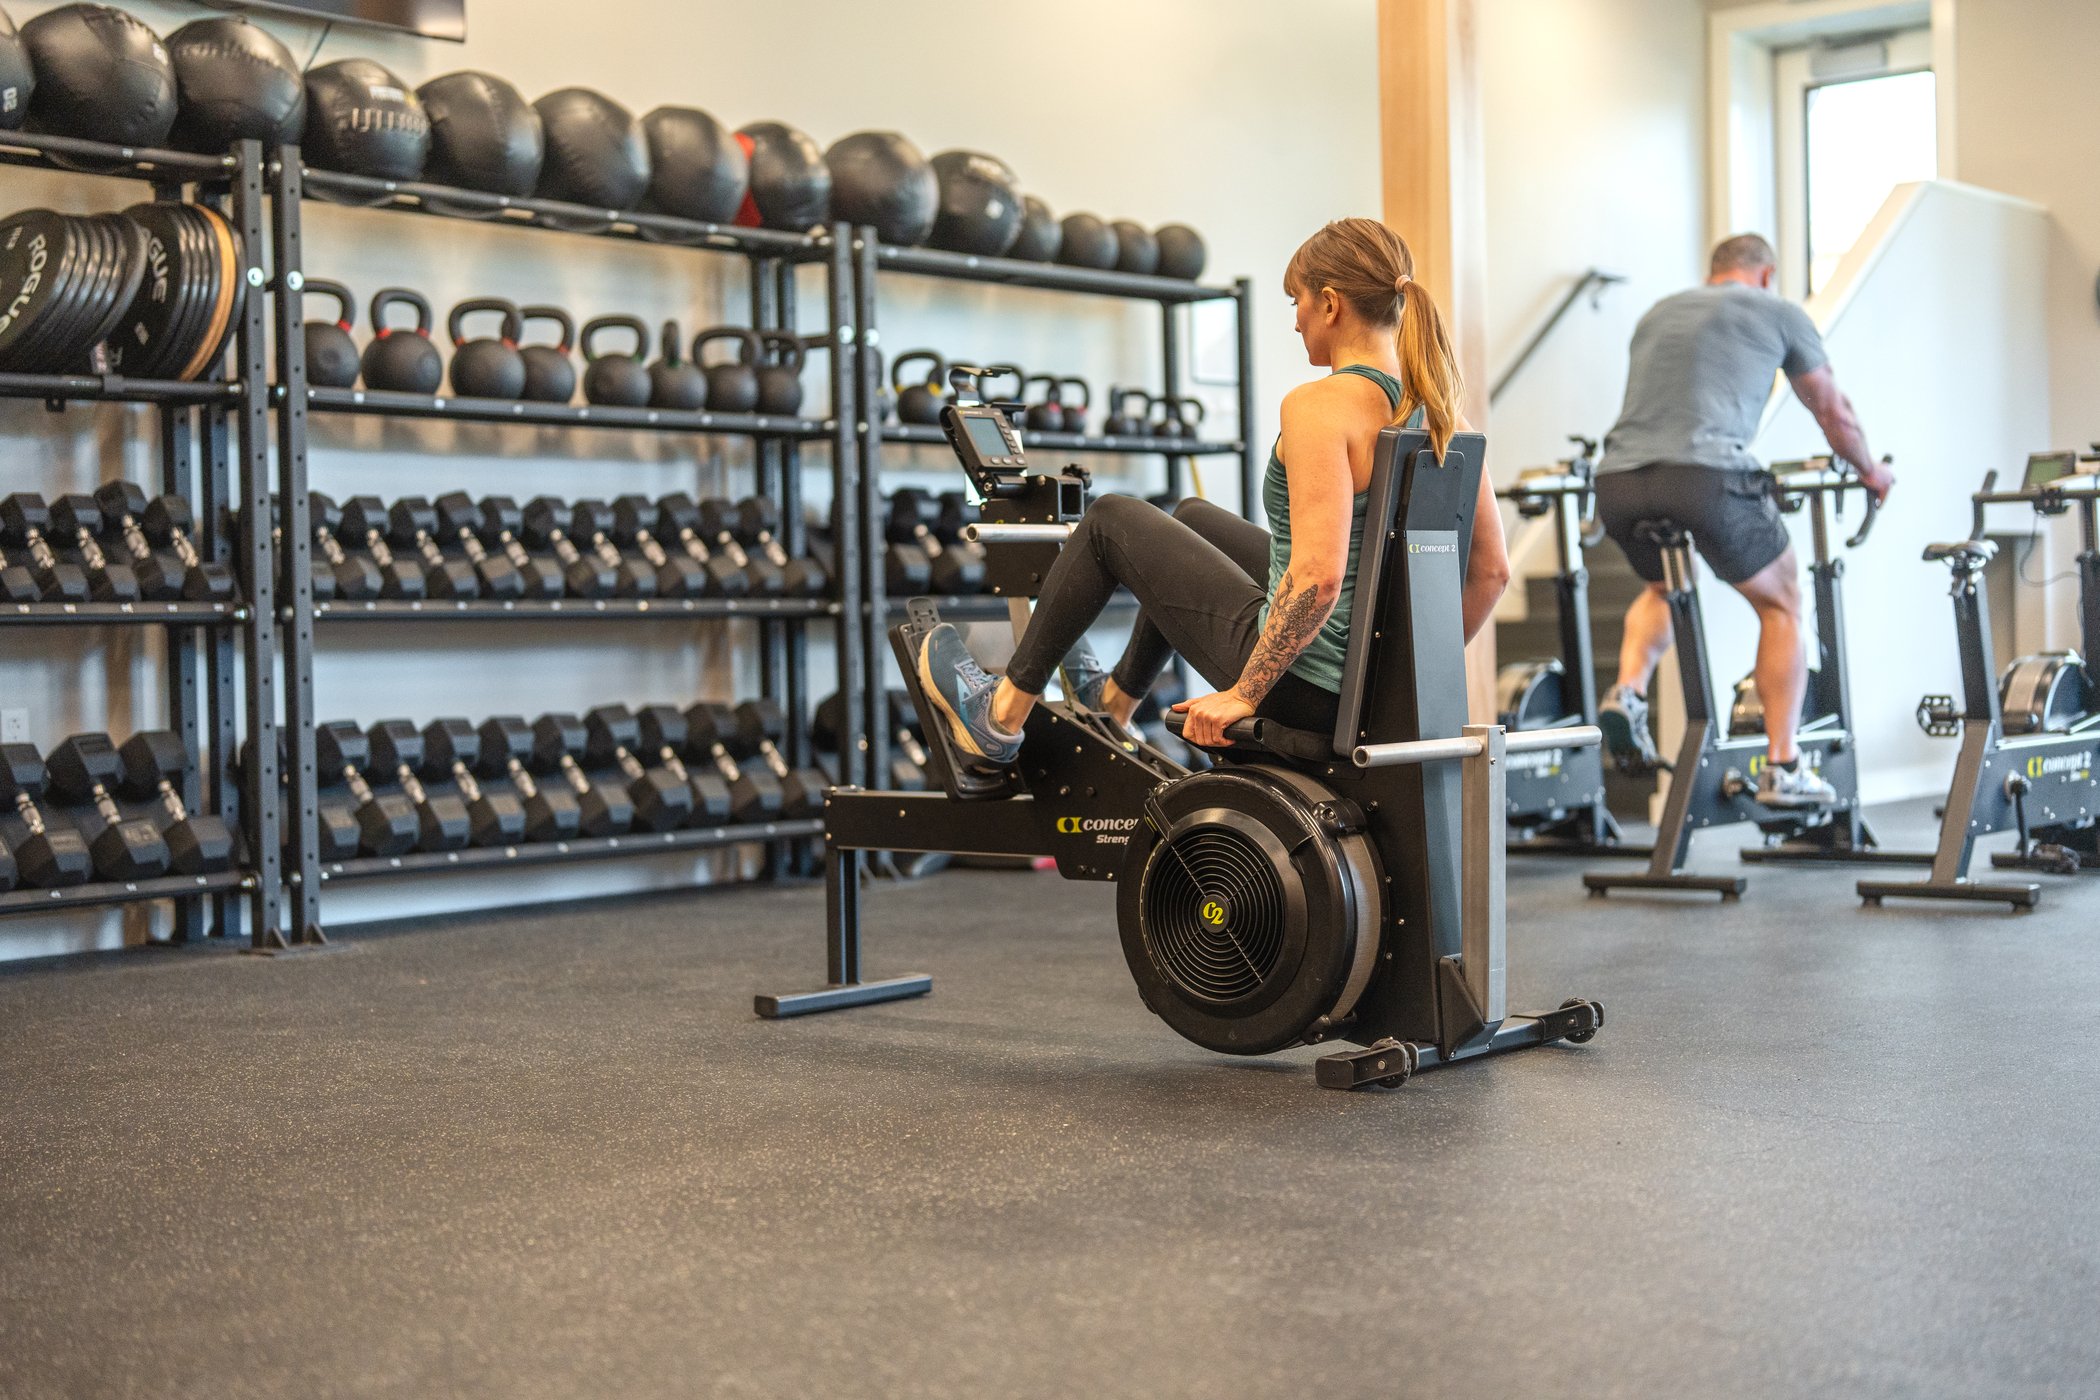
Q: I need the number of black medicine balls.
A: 14